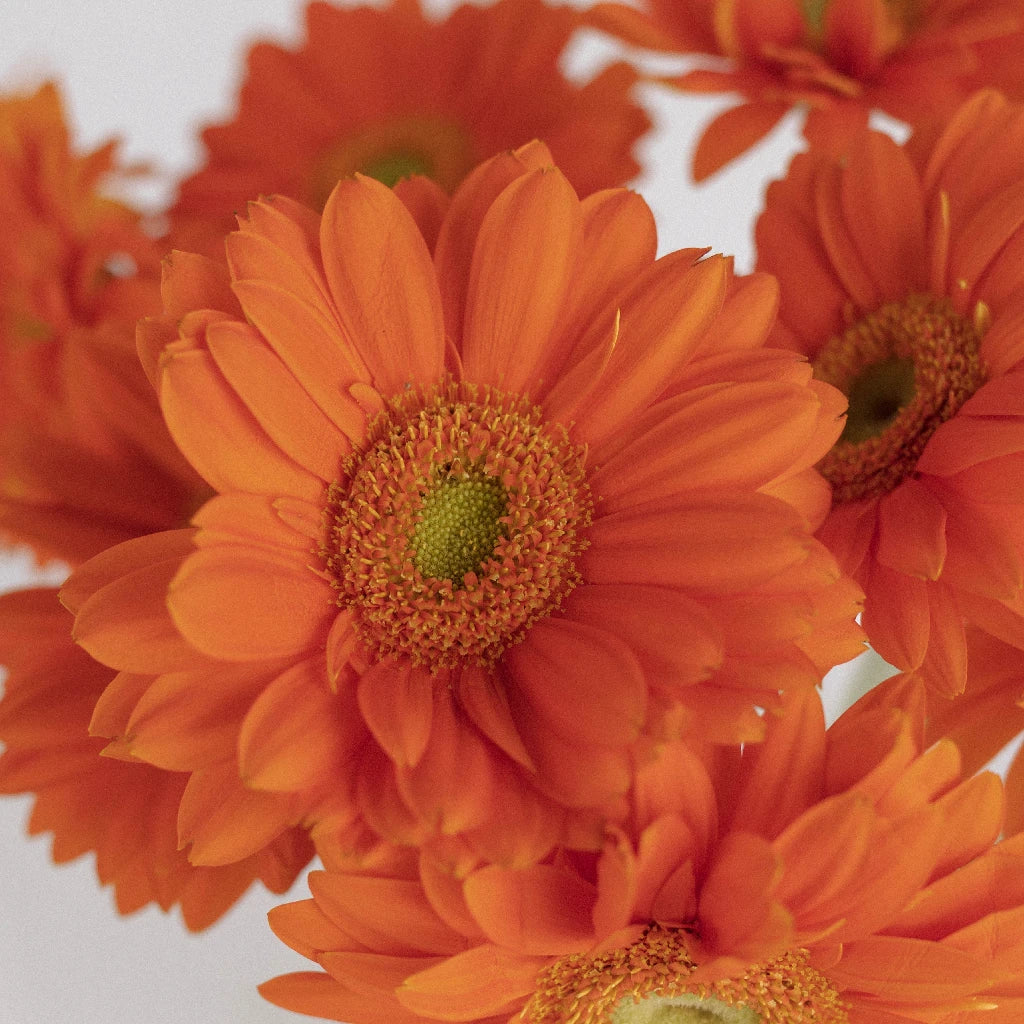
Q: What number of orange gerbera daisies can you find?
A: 7